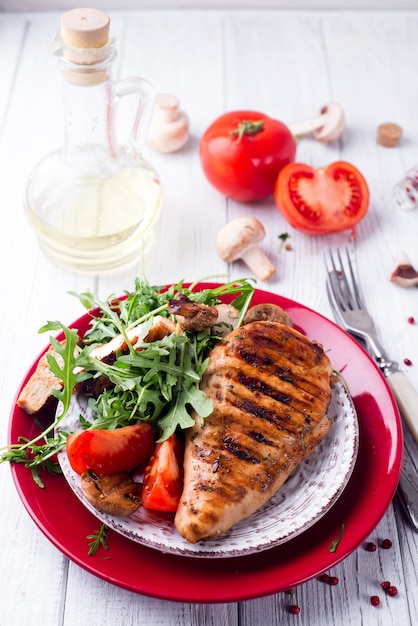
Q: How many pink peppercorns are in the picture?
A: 10